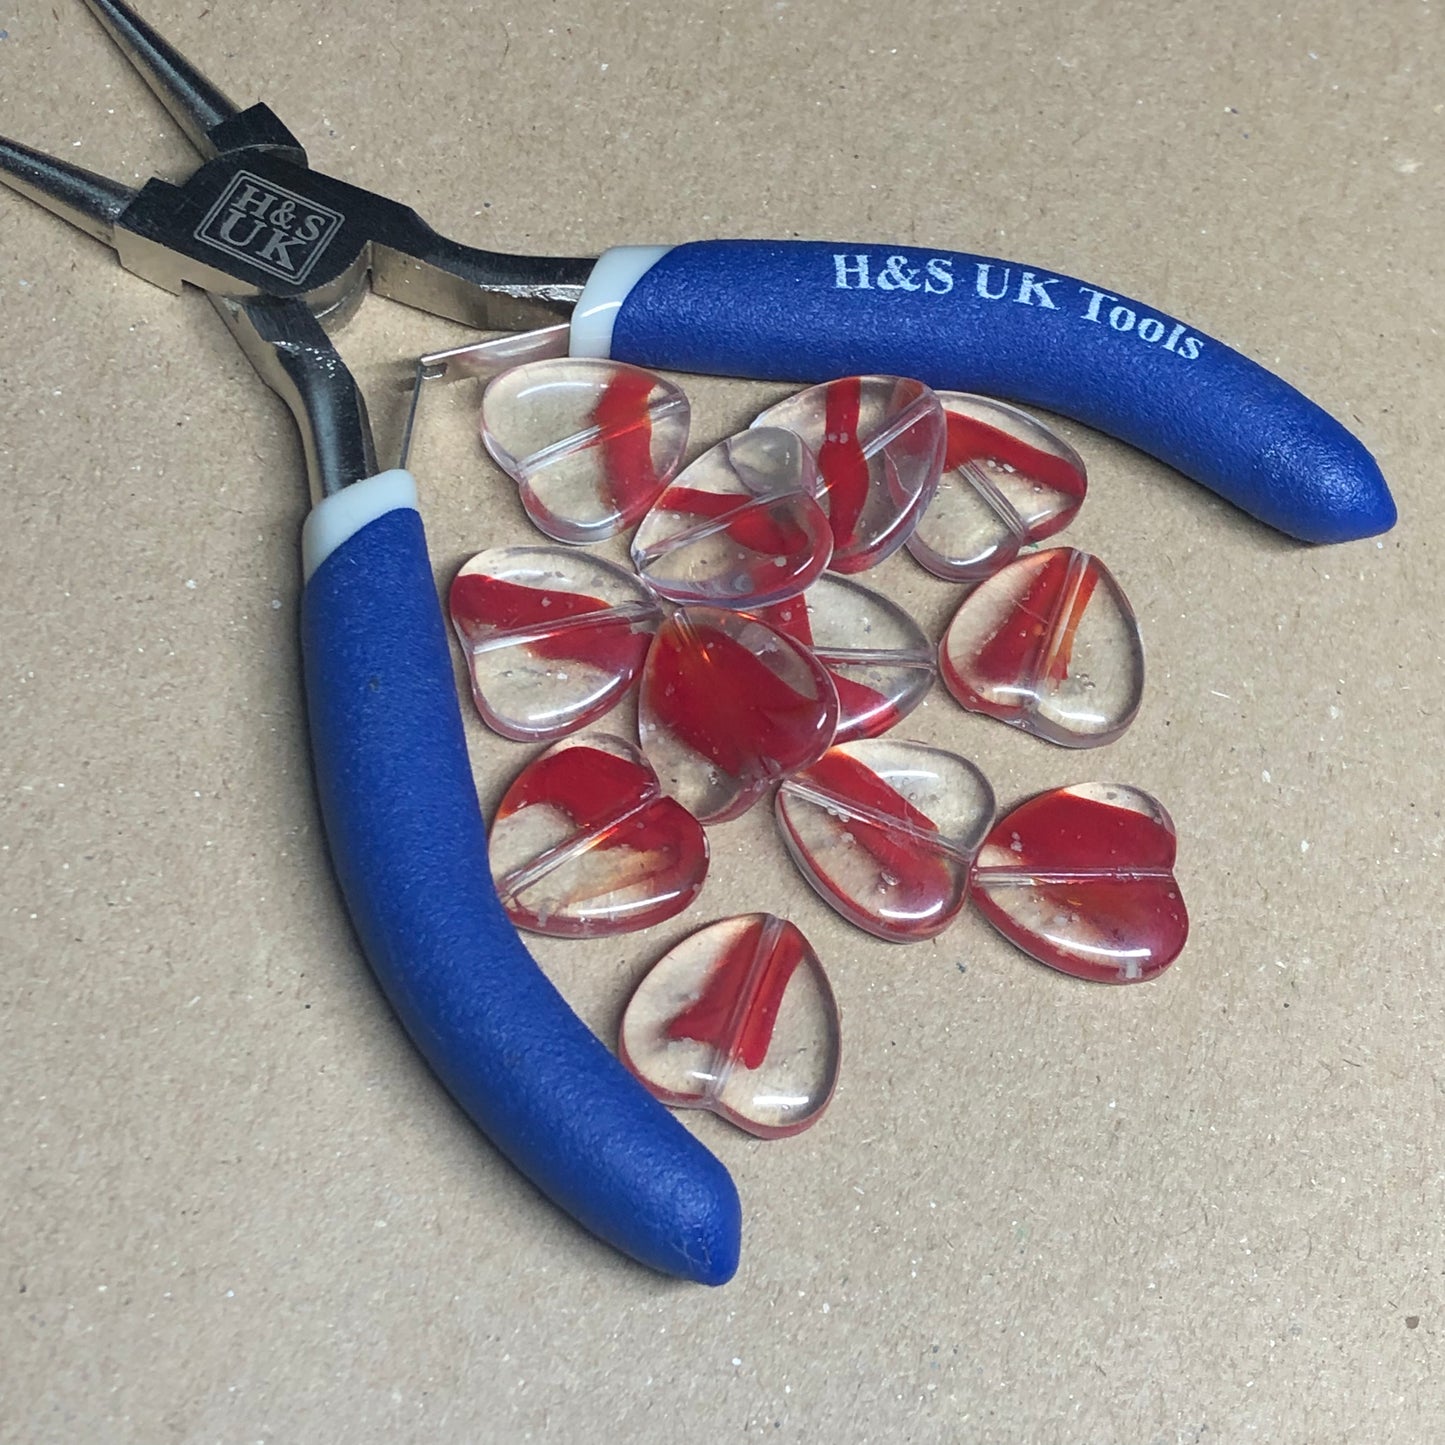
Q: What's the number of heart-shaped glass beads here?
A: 12